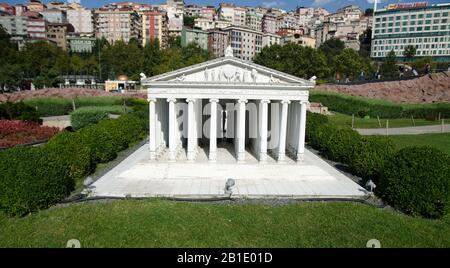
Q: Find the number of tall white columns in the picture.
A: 8